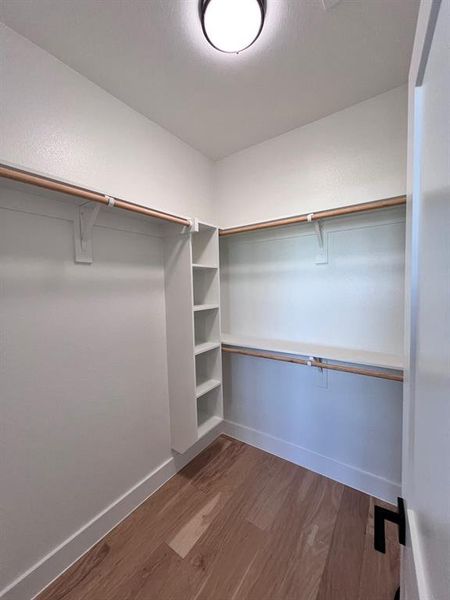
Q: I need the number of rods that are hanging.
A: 3